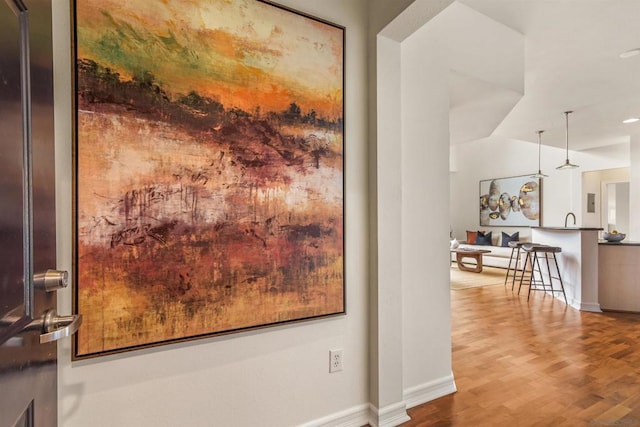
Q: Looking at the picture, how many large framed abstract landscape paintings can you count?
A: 1